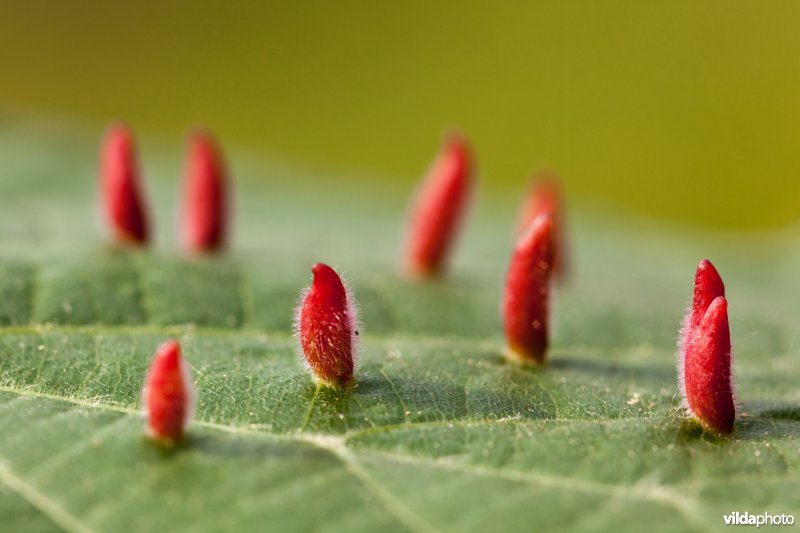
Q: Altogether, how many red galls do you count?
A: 9